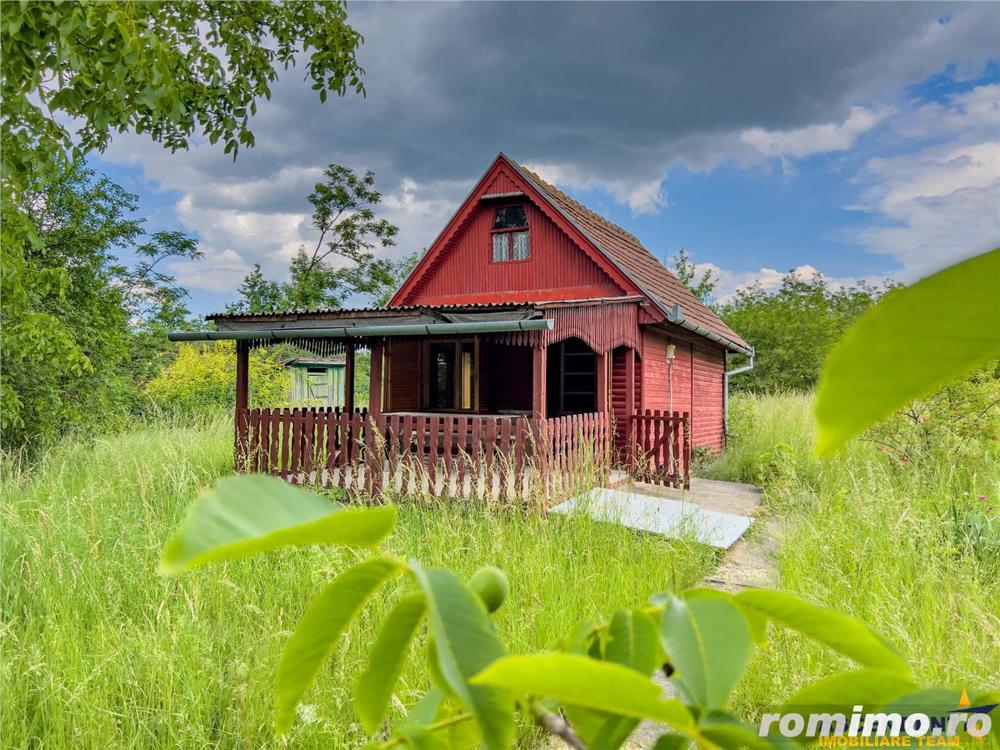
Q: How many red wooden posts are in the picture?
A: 6